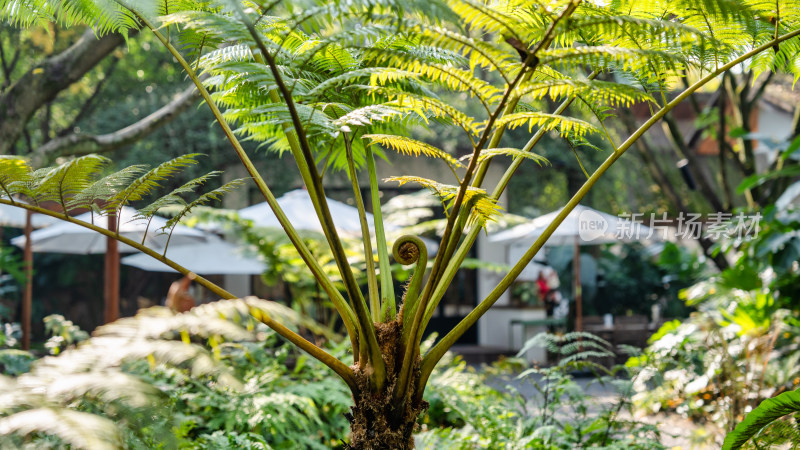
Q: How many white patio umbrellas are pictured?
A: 5